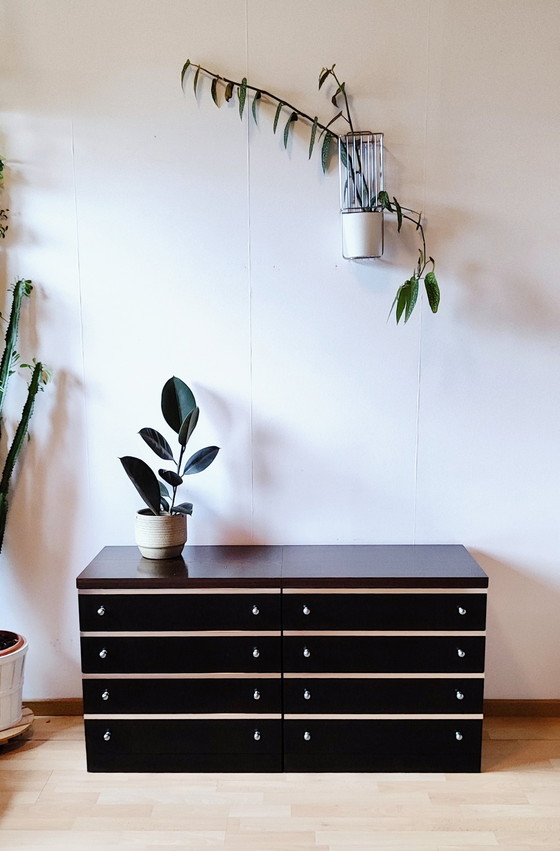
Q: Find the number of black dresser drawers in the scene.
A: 8